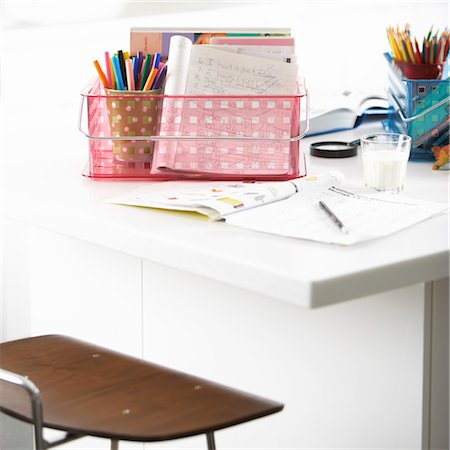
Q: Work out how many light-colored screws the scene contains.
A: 3